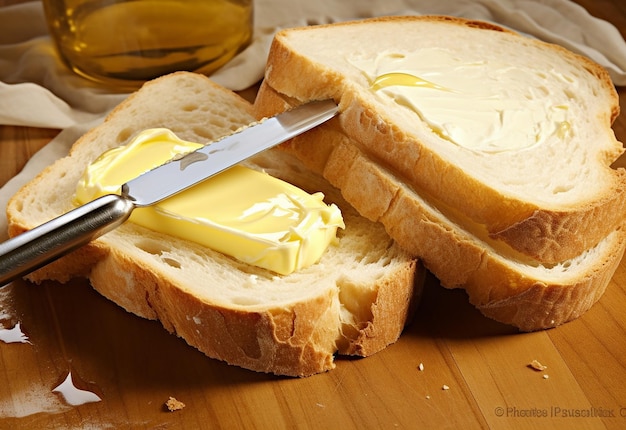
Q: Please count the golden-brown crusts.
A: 3